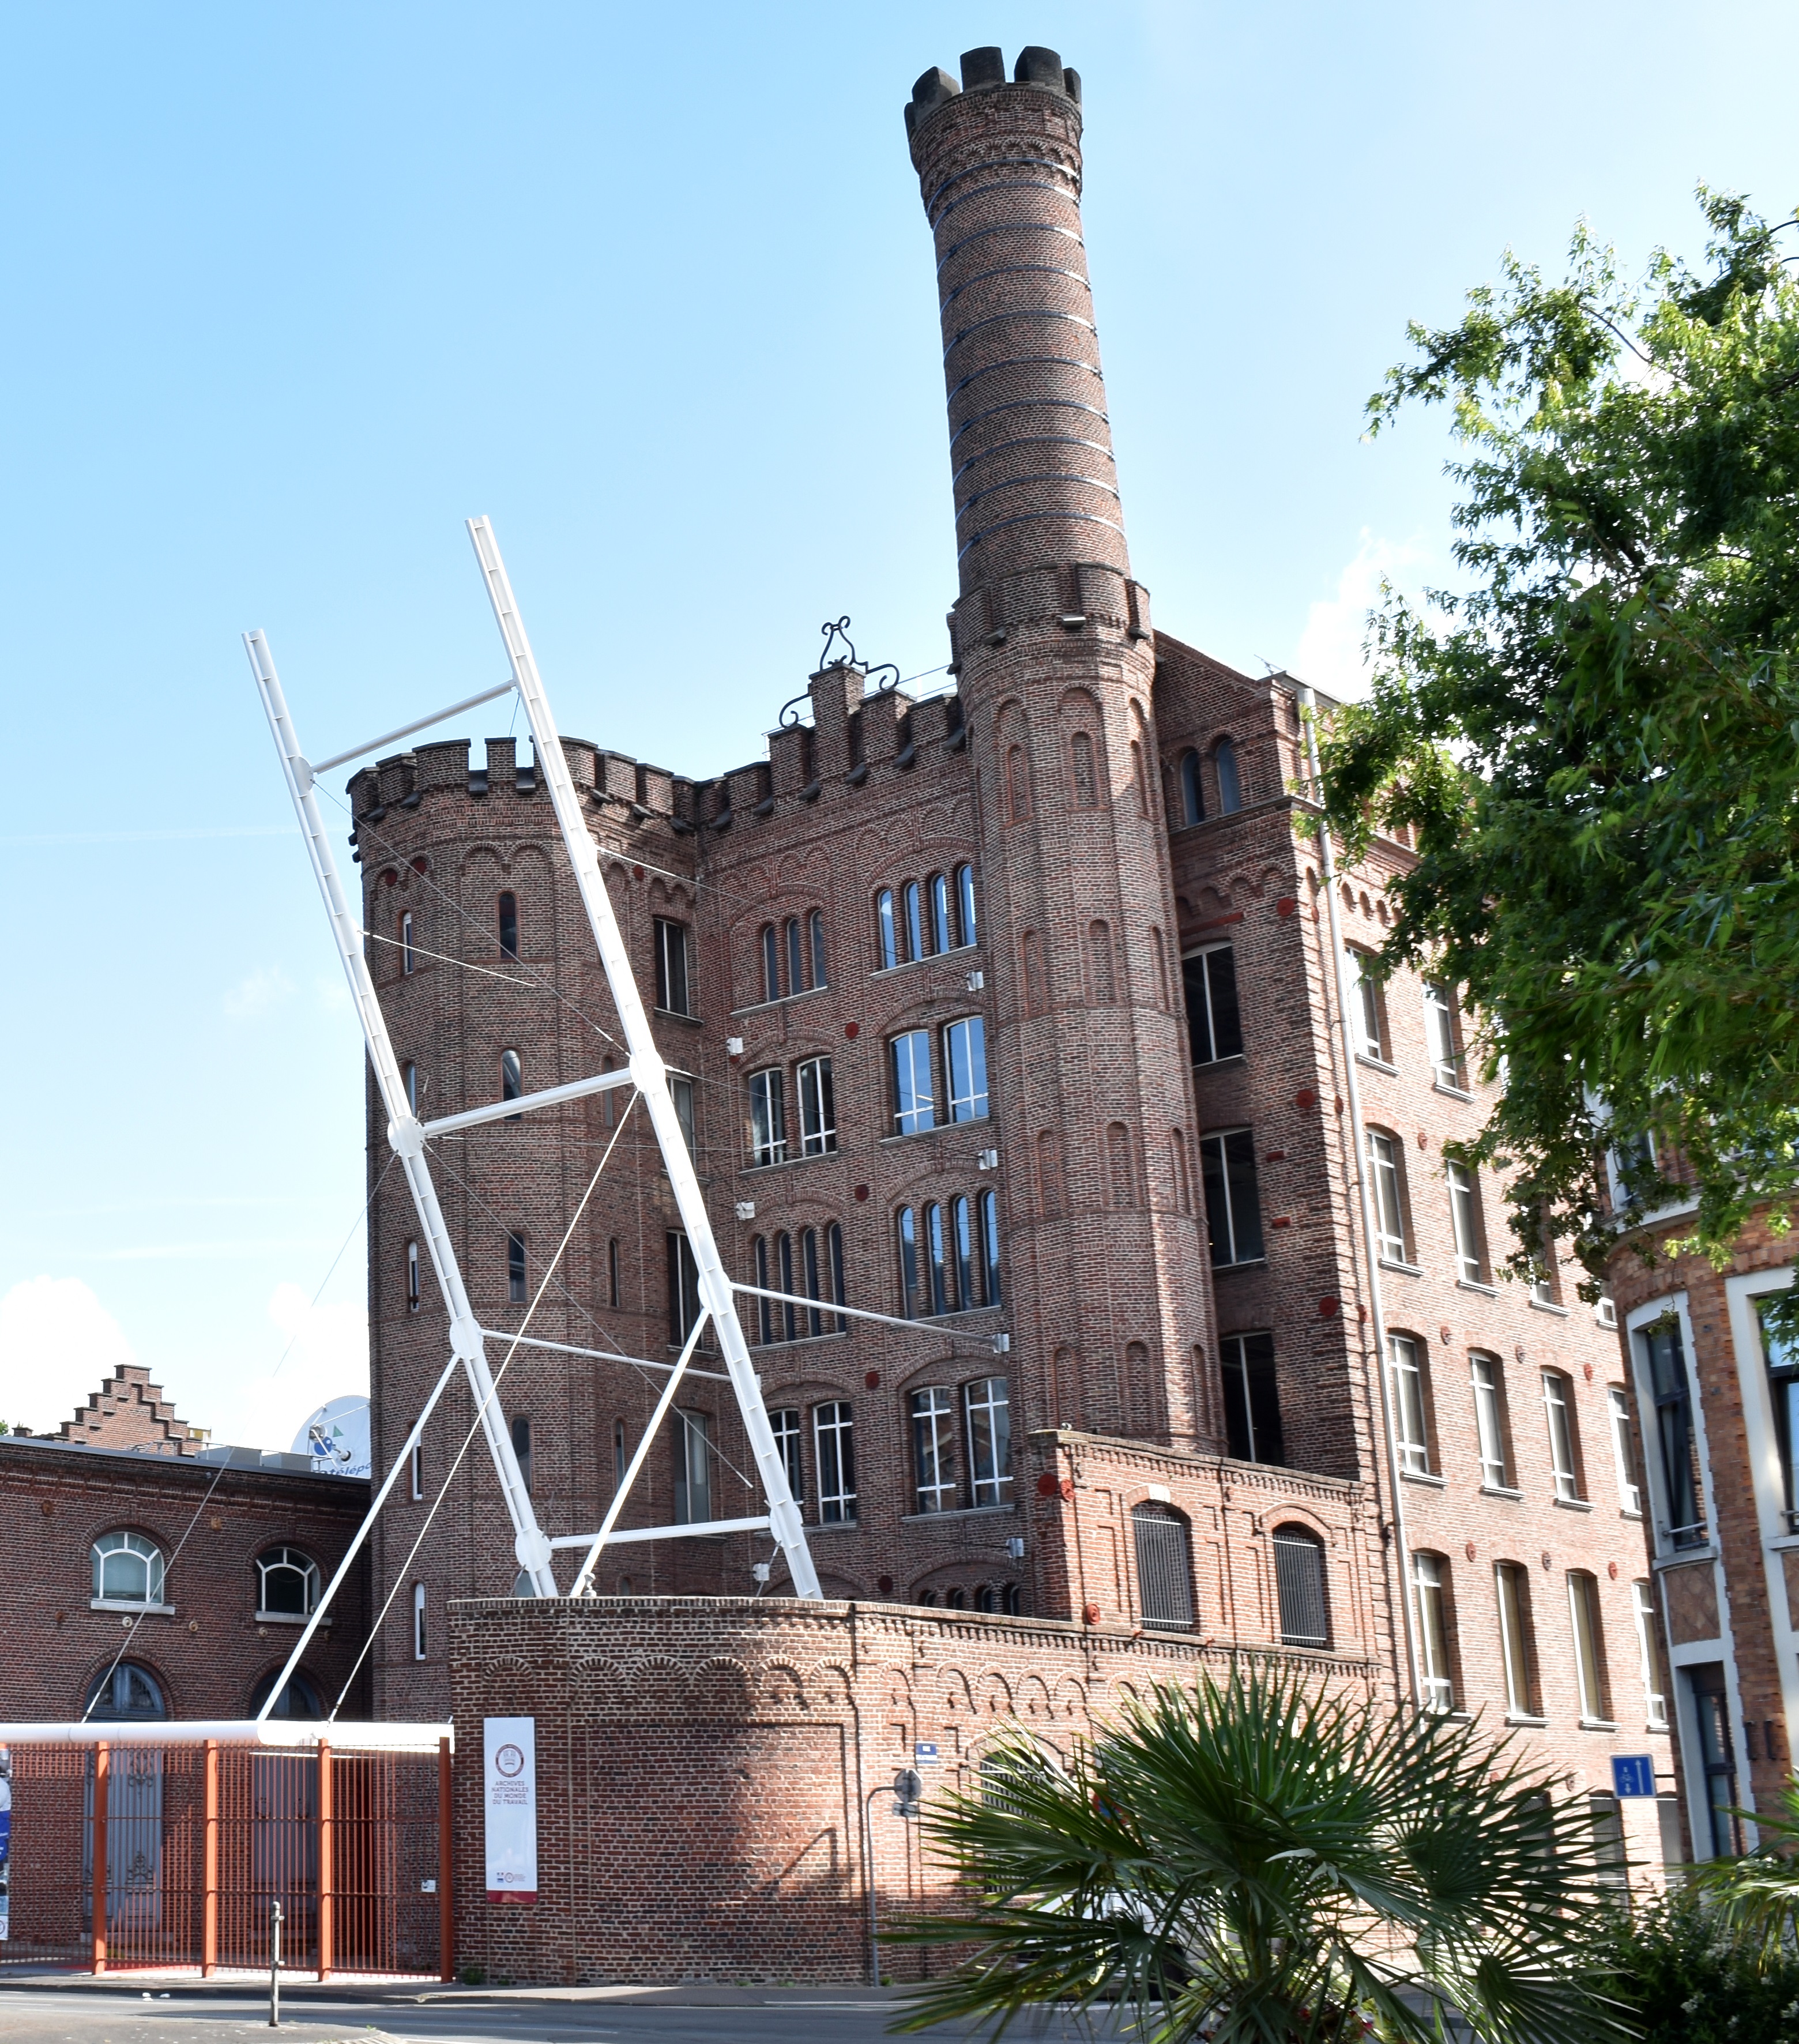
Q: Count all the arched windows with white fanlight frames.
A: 2